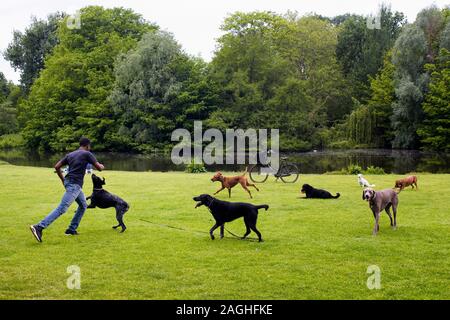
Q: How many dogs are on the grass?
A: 7